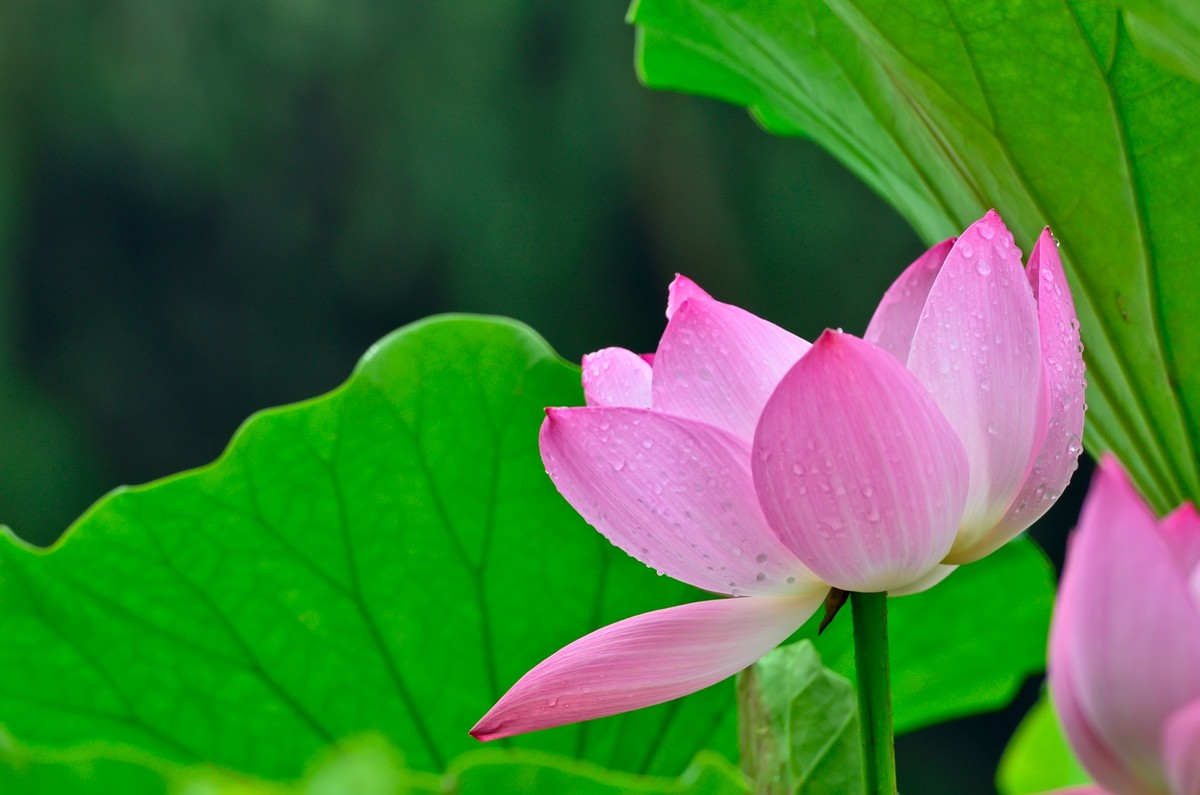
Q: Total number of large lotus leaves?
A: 2